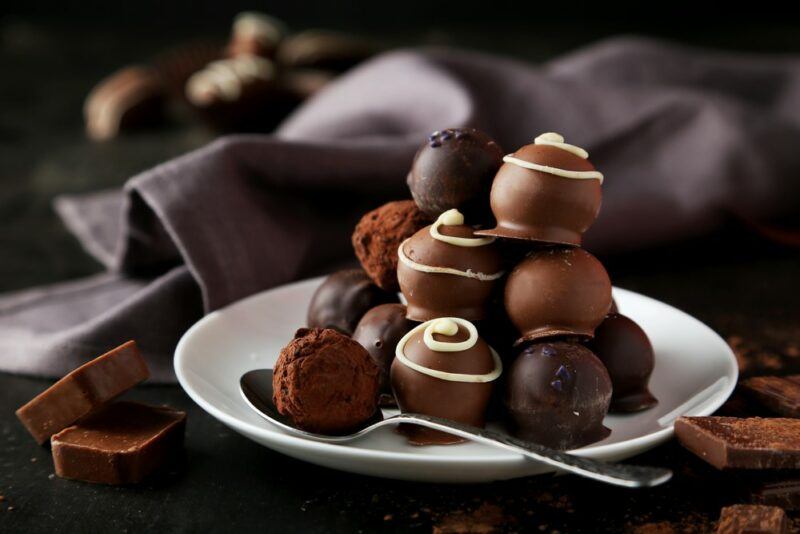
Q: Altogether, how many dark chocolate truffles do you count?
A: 5